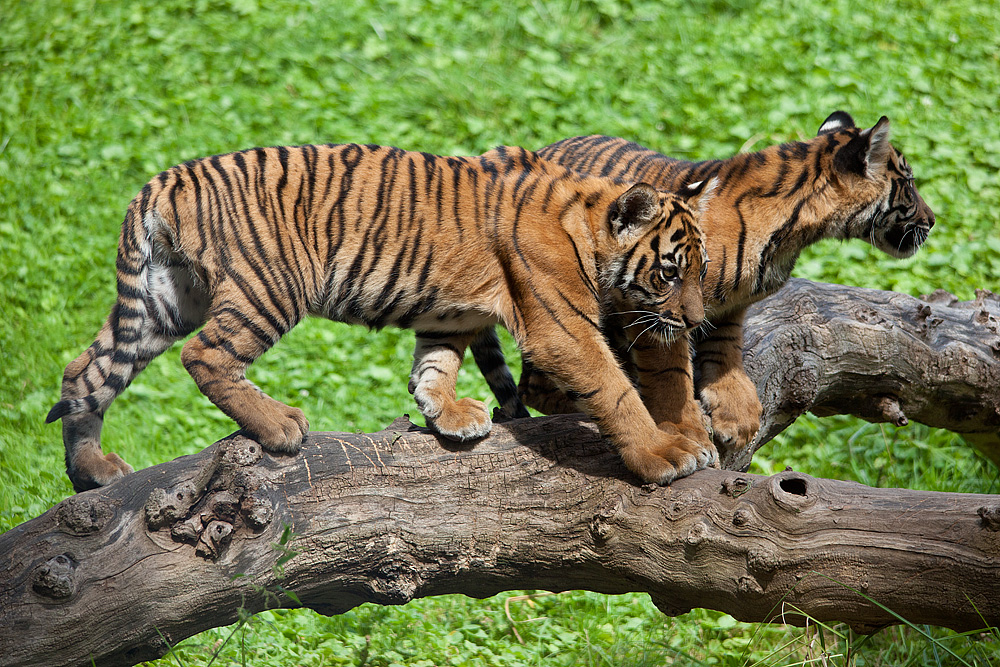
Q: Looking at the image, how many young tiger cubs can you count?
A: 2